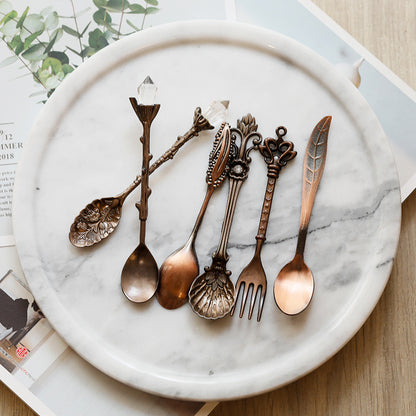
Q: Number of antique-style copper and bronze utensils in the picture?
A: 6